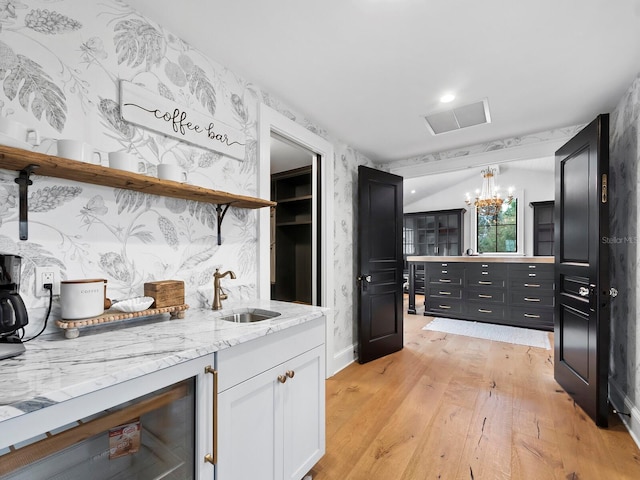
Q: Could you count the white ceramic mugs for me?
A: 4